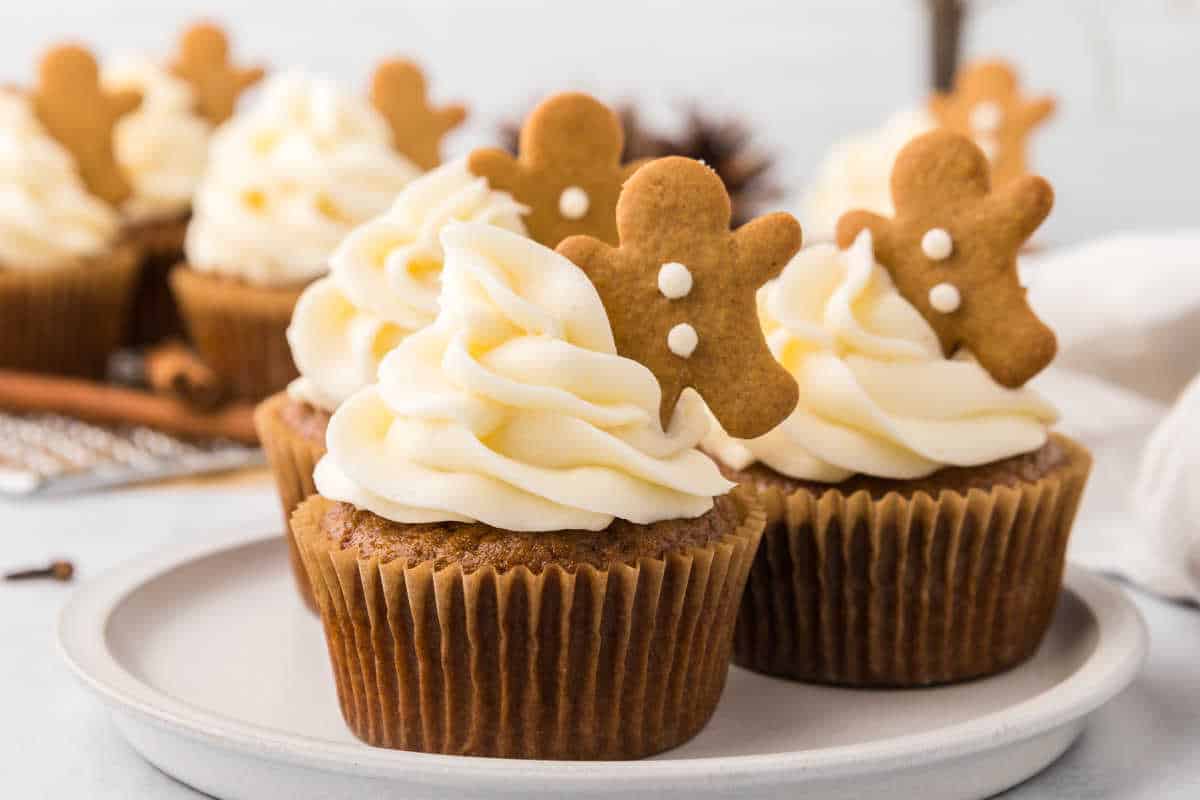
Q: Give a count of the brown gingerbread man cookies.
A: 7